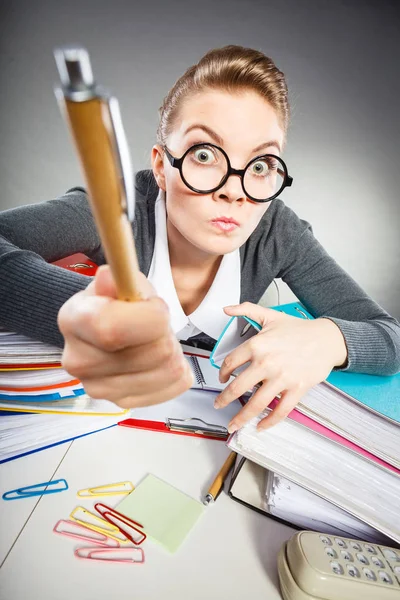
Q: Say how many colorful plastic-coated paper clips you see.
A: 6